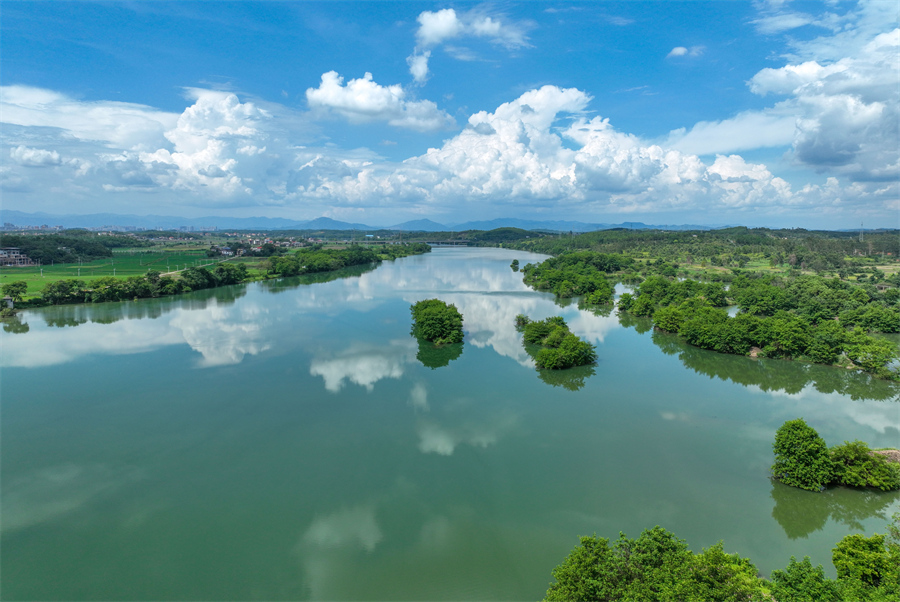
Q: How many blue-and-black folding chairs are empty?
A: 0